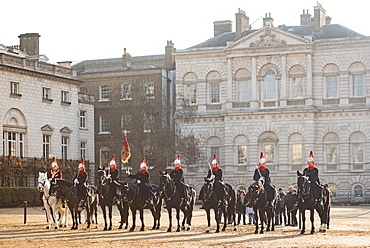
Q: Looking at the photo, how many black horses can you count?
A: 7